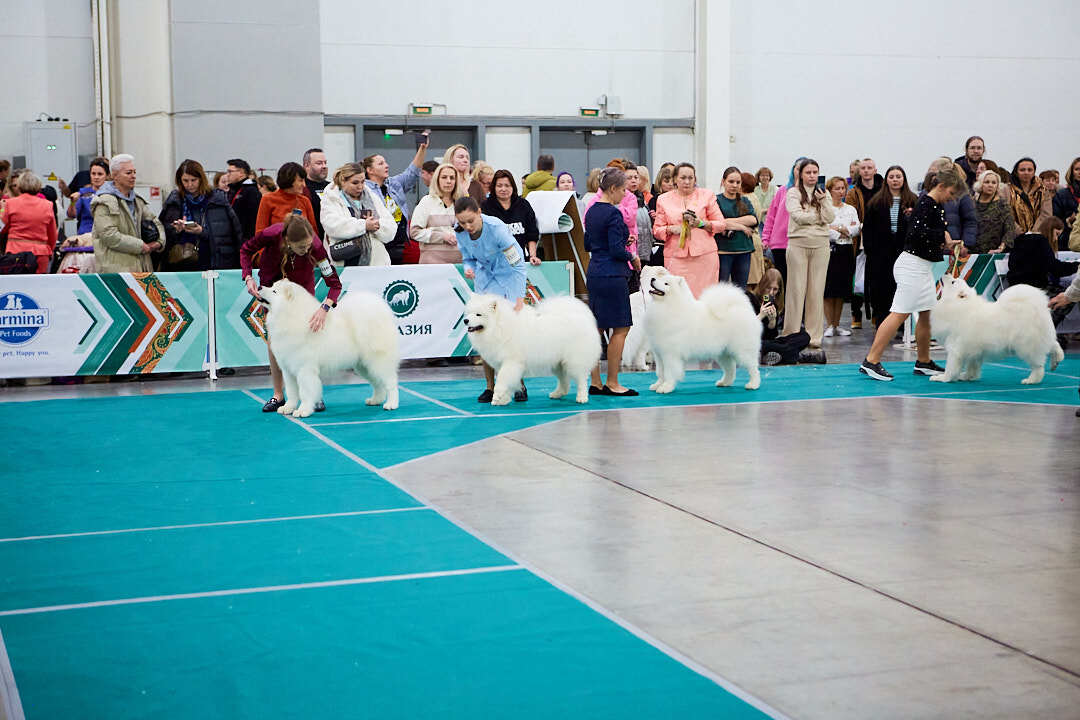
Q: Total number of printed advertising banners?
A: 3